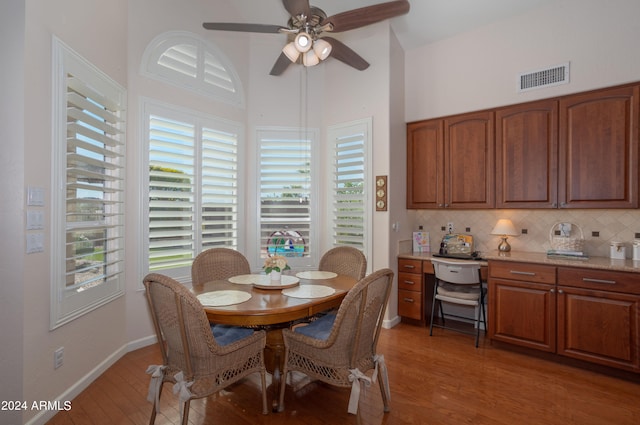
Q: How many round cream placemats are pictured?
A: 4